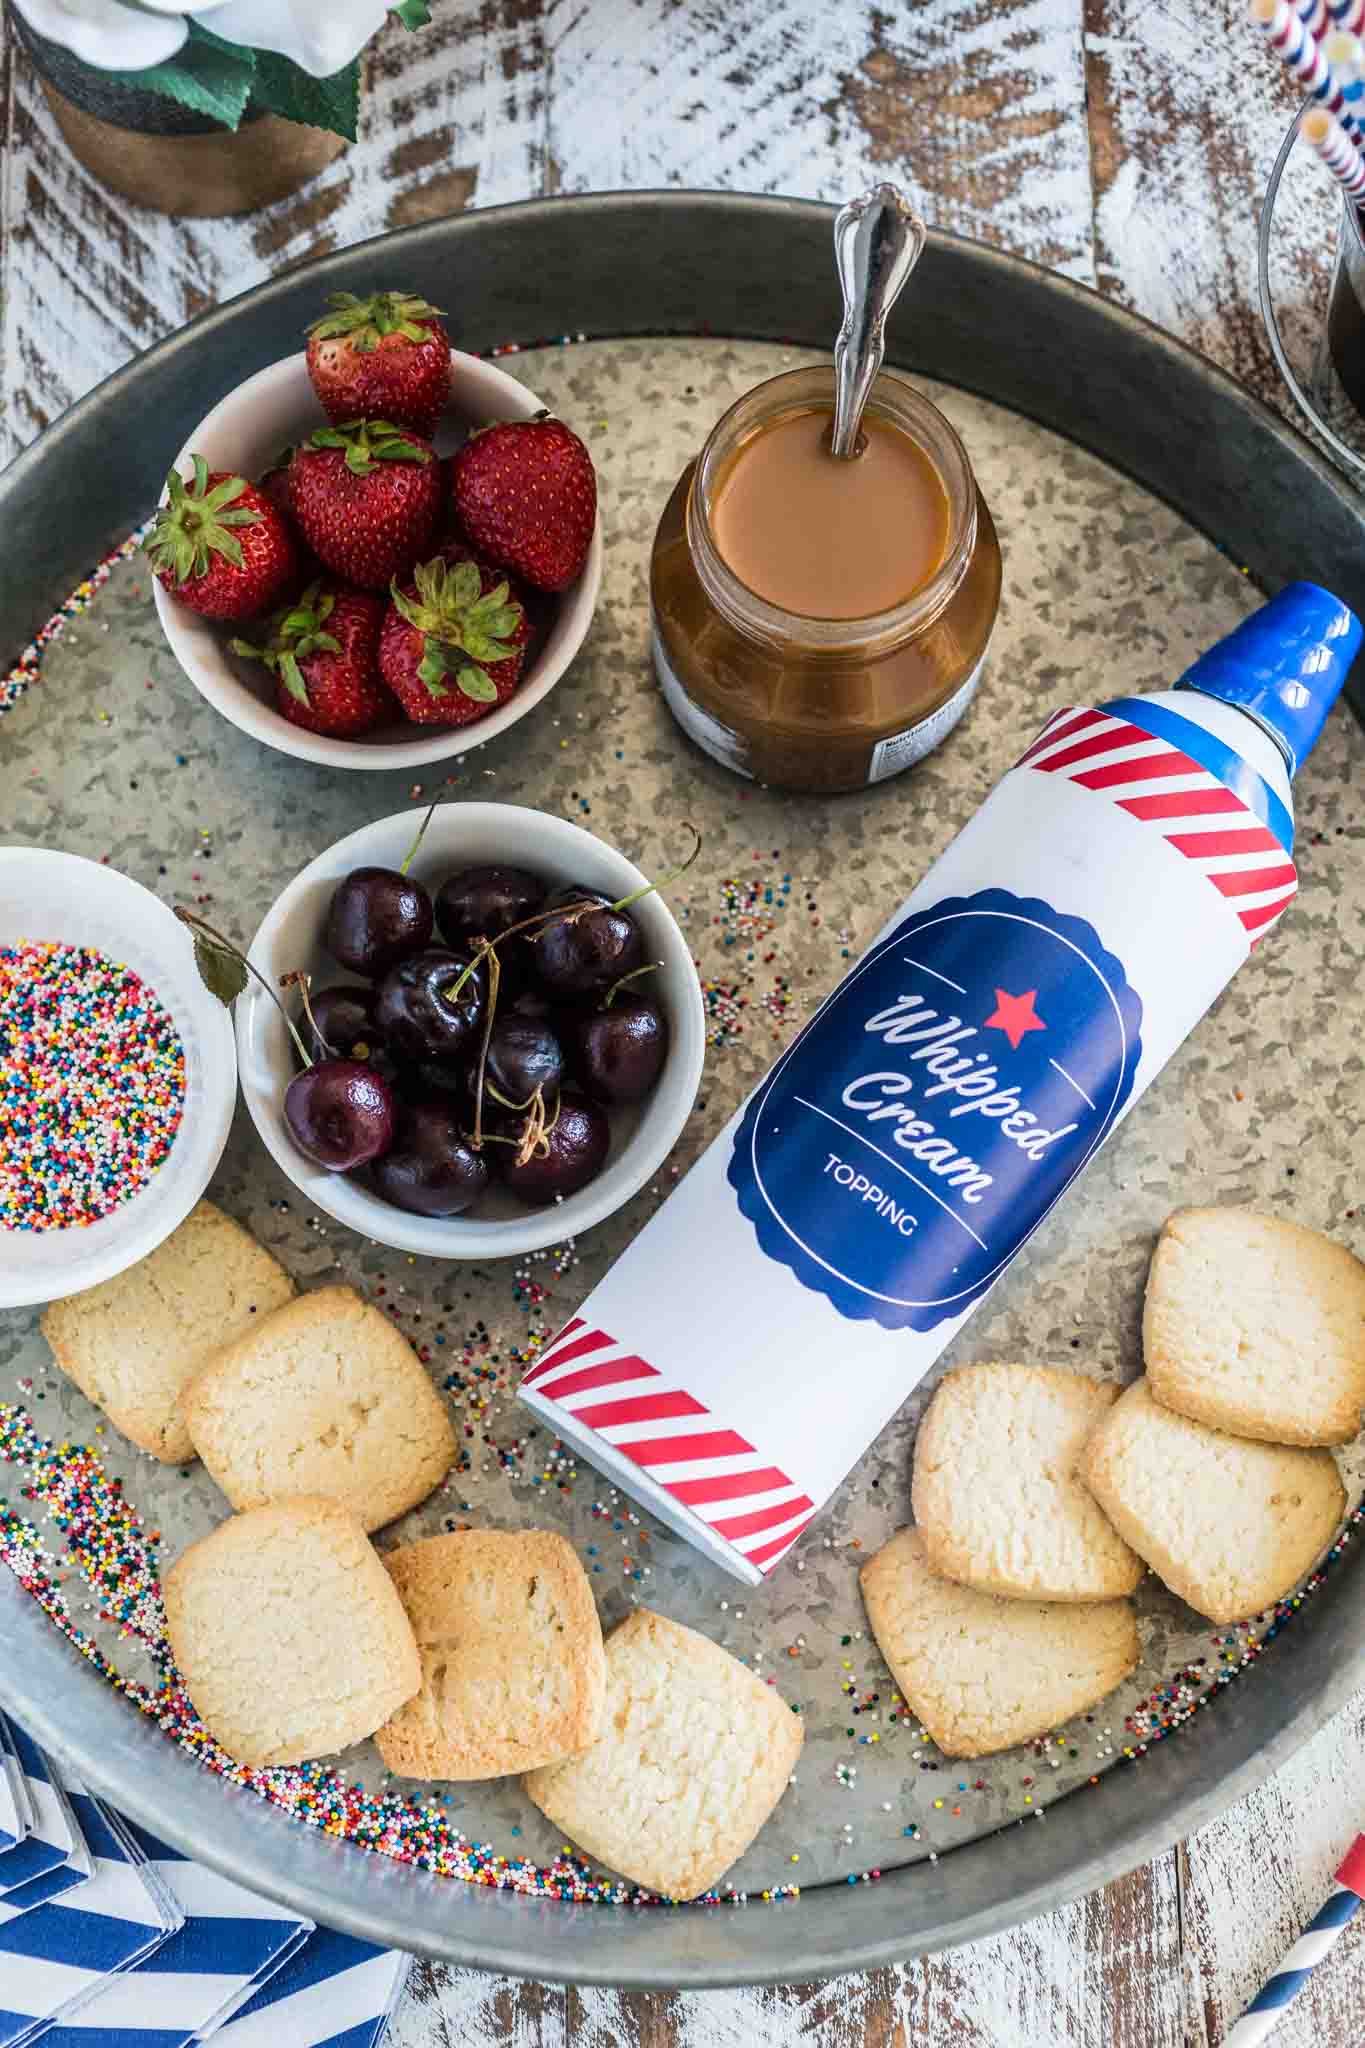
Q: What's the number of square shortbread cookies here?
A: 9